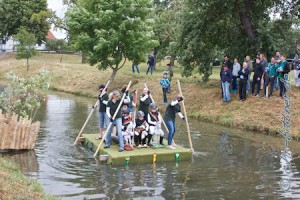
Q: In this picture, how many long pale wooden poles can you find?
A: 4